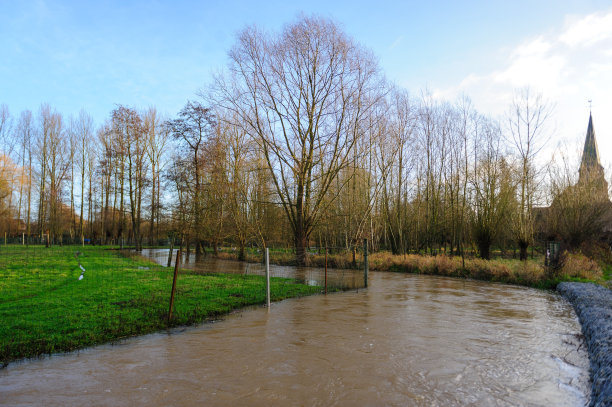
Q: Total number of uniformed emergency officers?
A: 0